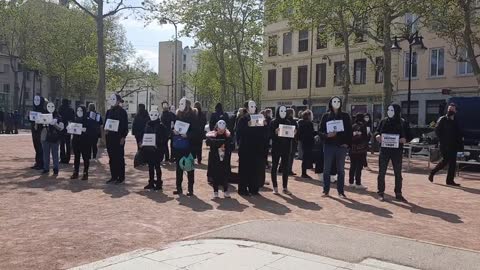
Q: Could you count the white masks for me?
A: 11